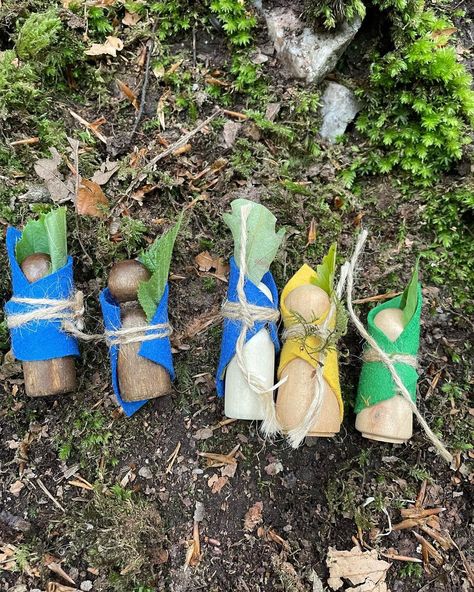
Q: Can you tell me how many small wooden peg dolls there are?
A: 5